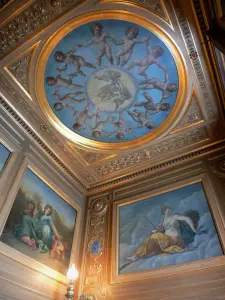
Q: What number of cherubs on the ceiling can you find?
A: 12